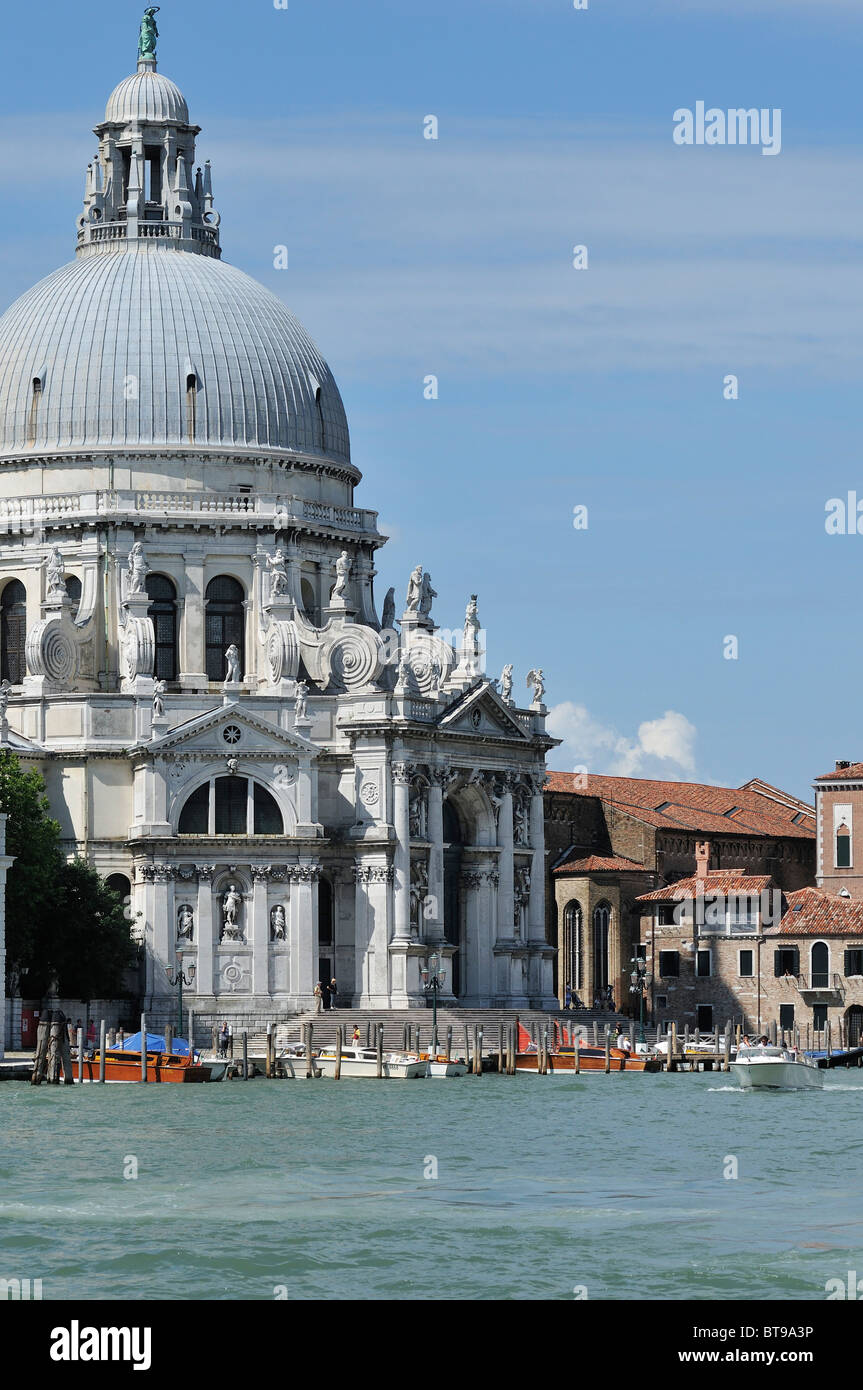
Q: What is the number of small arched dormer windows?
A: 3